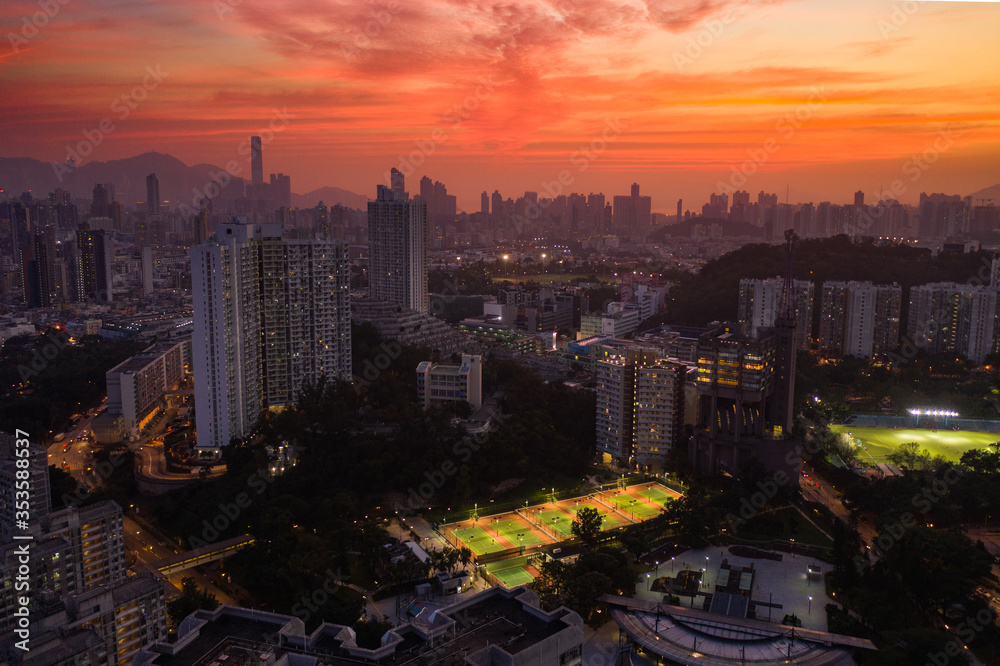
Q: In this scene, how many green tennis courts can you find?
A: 7